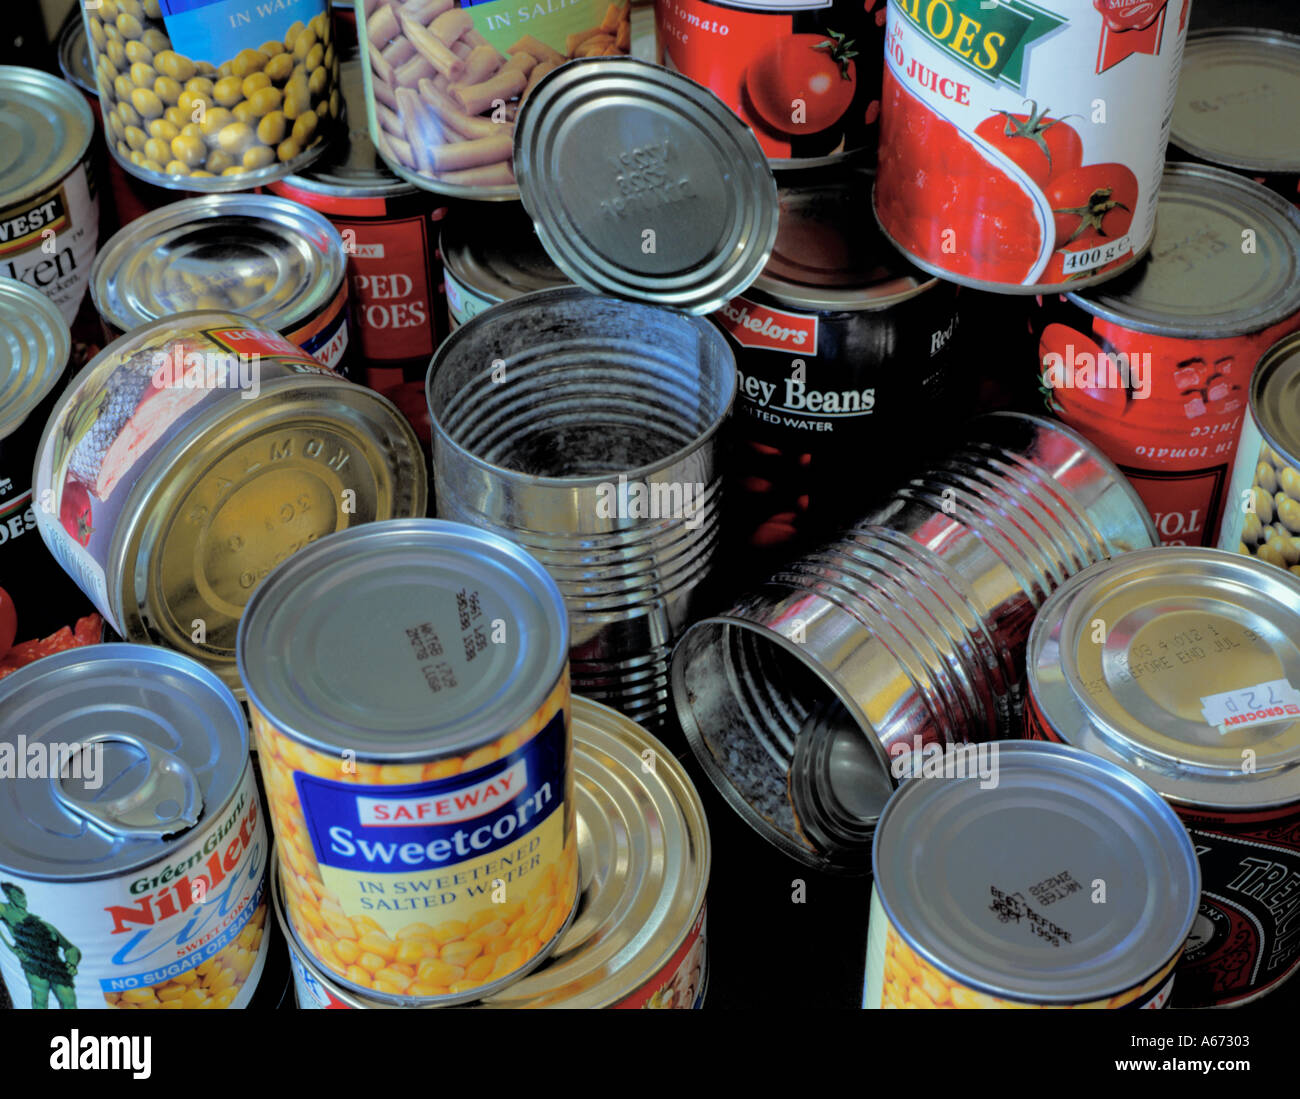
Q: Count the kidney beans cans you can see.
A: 1